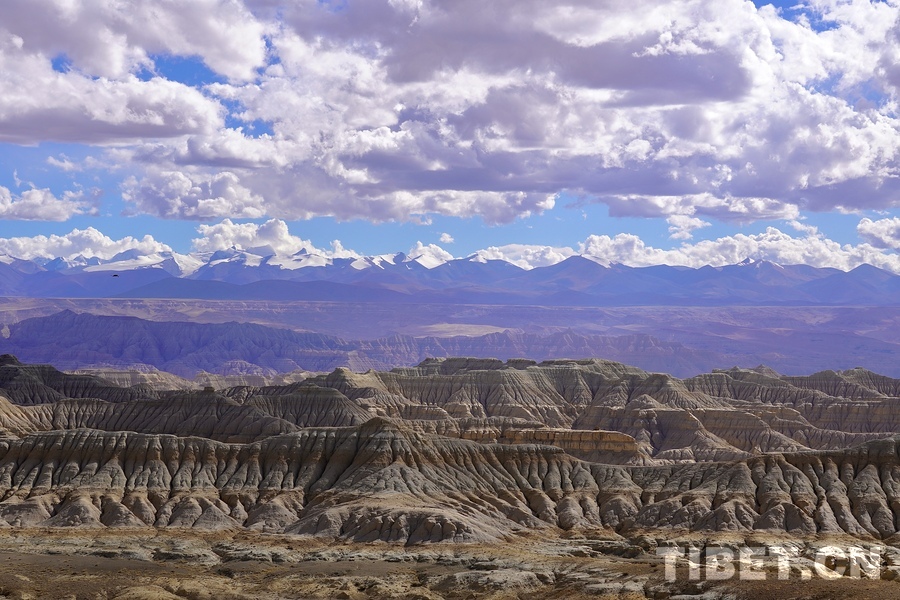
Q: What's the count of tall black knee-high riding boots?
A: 0